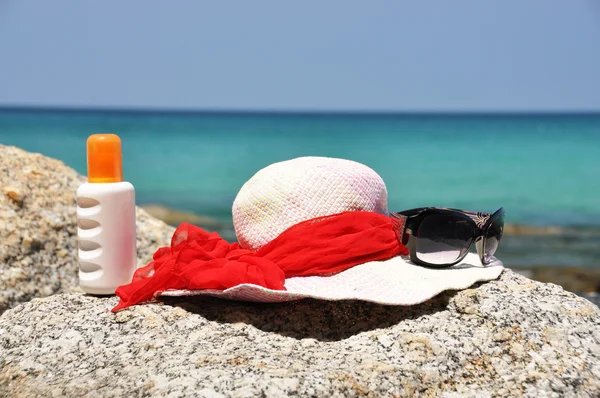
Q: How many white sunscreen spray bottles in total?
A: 1